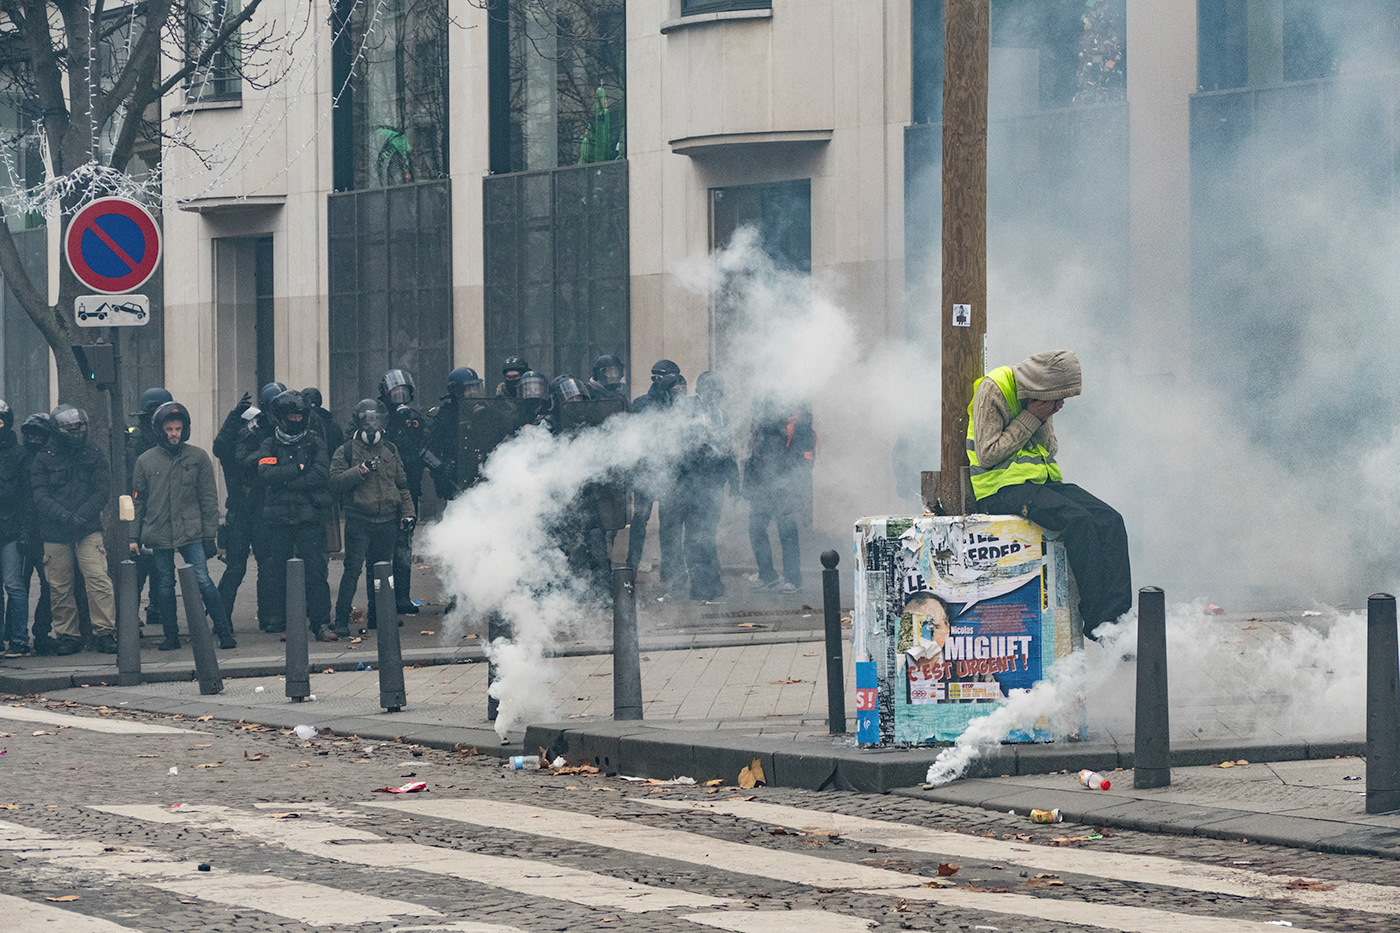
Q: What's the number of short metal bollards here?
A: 9